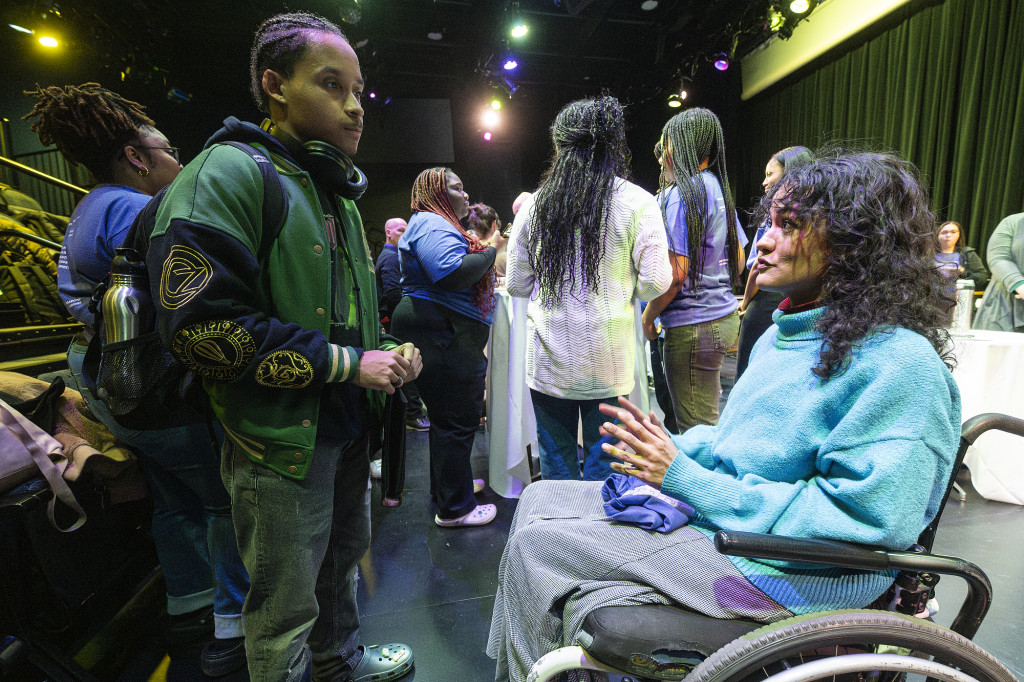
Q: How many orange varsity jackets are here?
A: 0